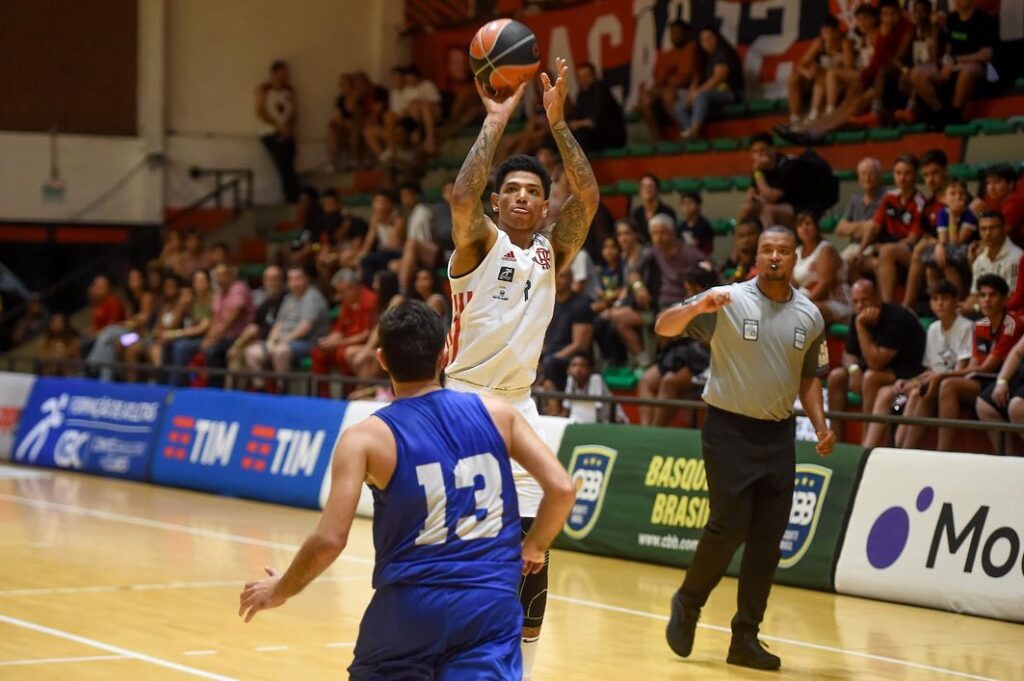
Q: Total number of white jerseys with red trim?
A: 1